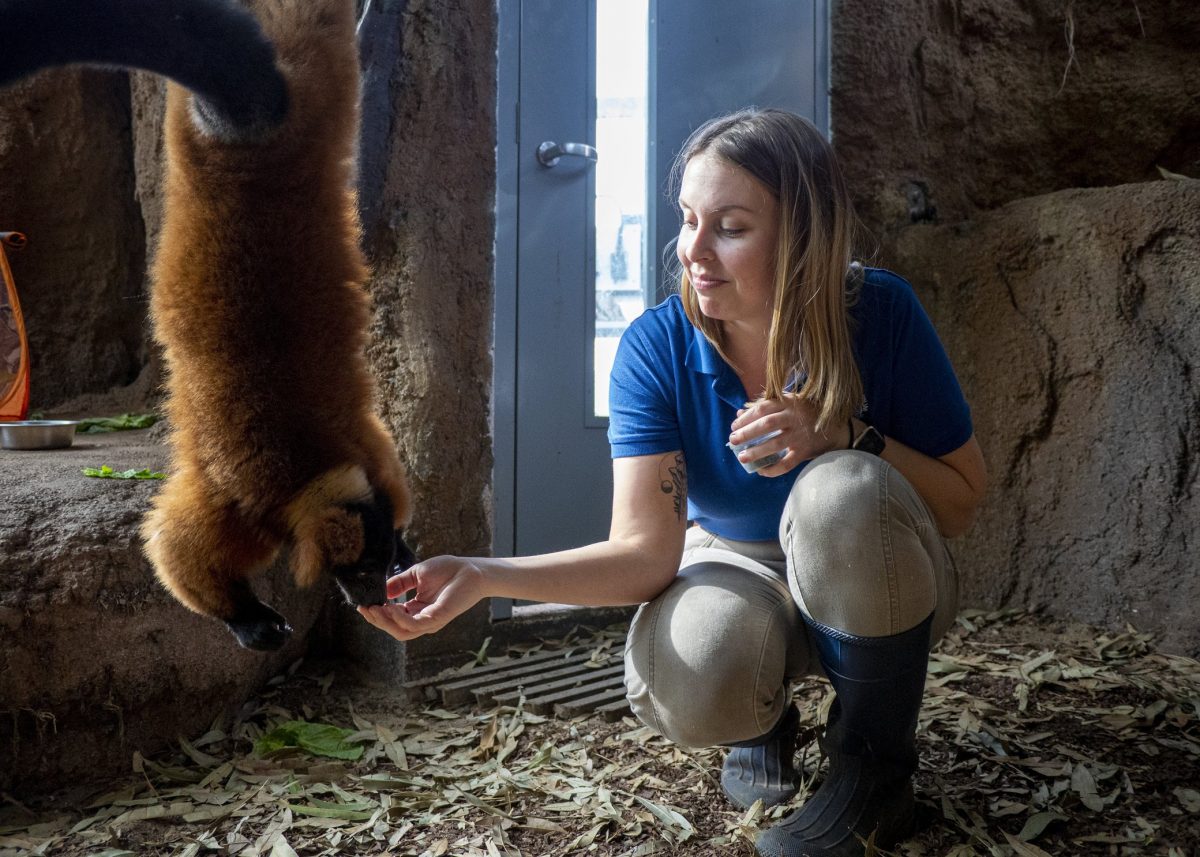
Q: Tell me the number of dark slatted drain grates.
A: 1